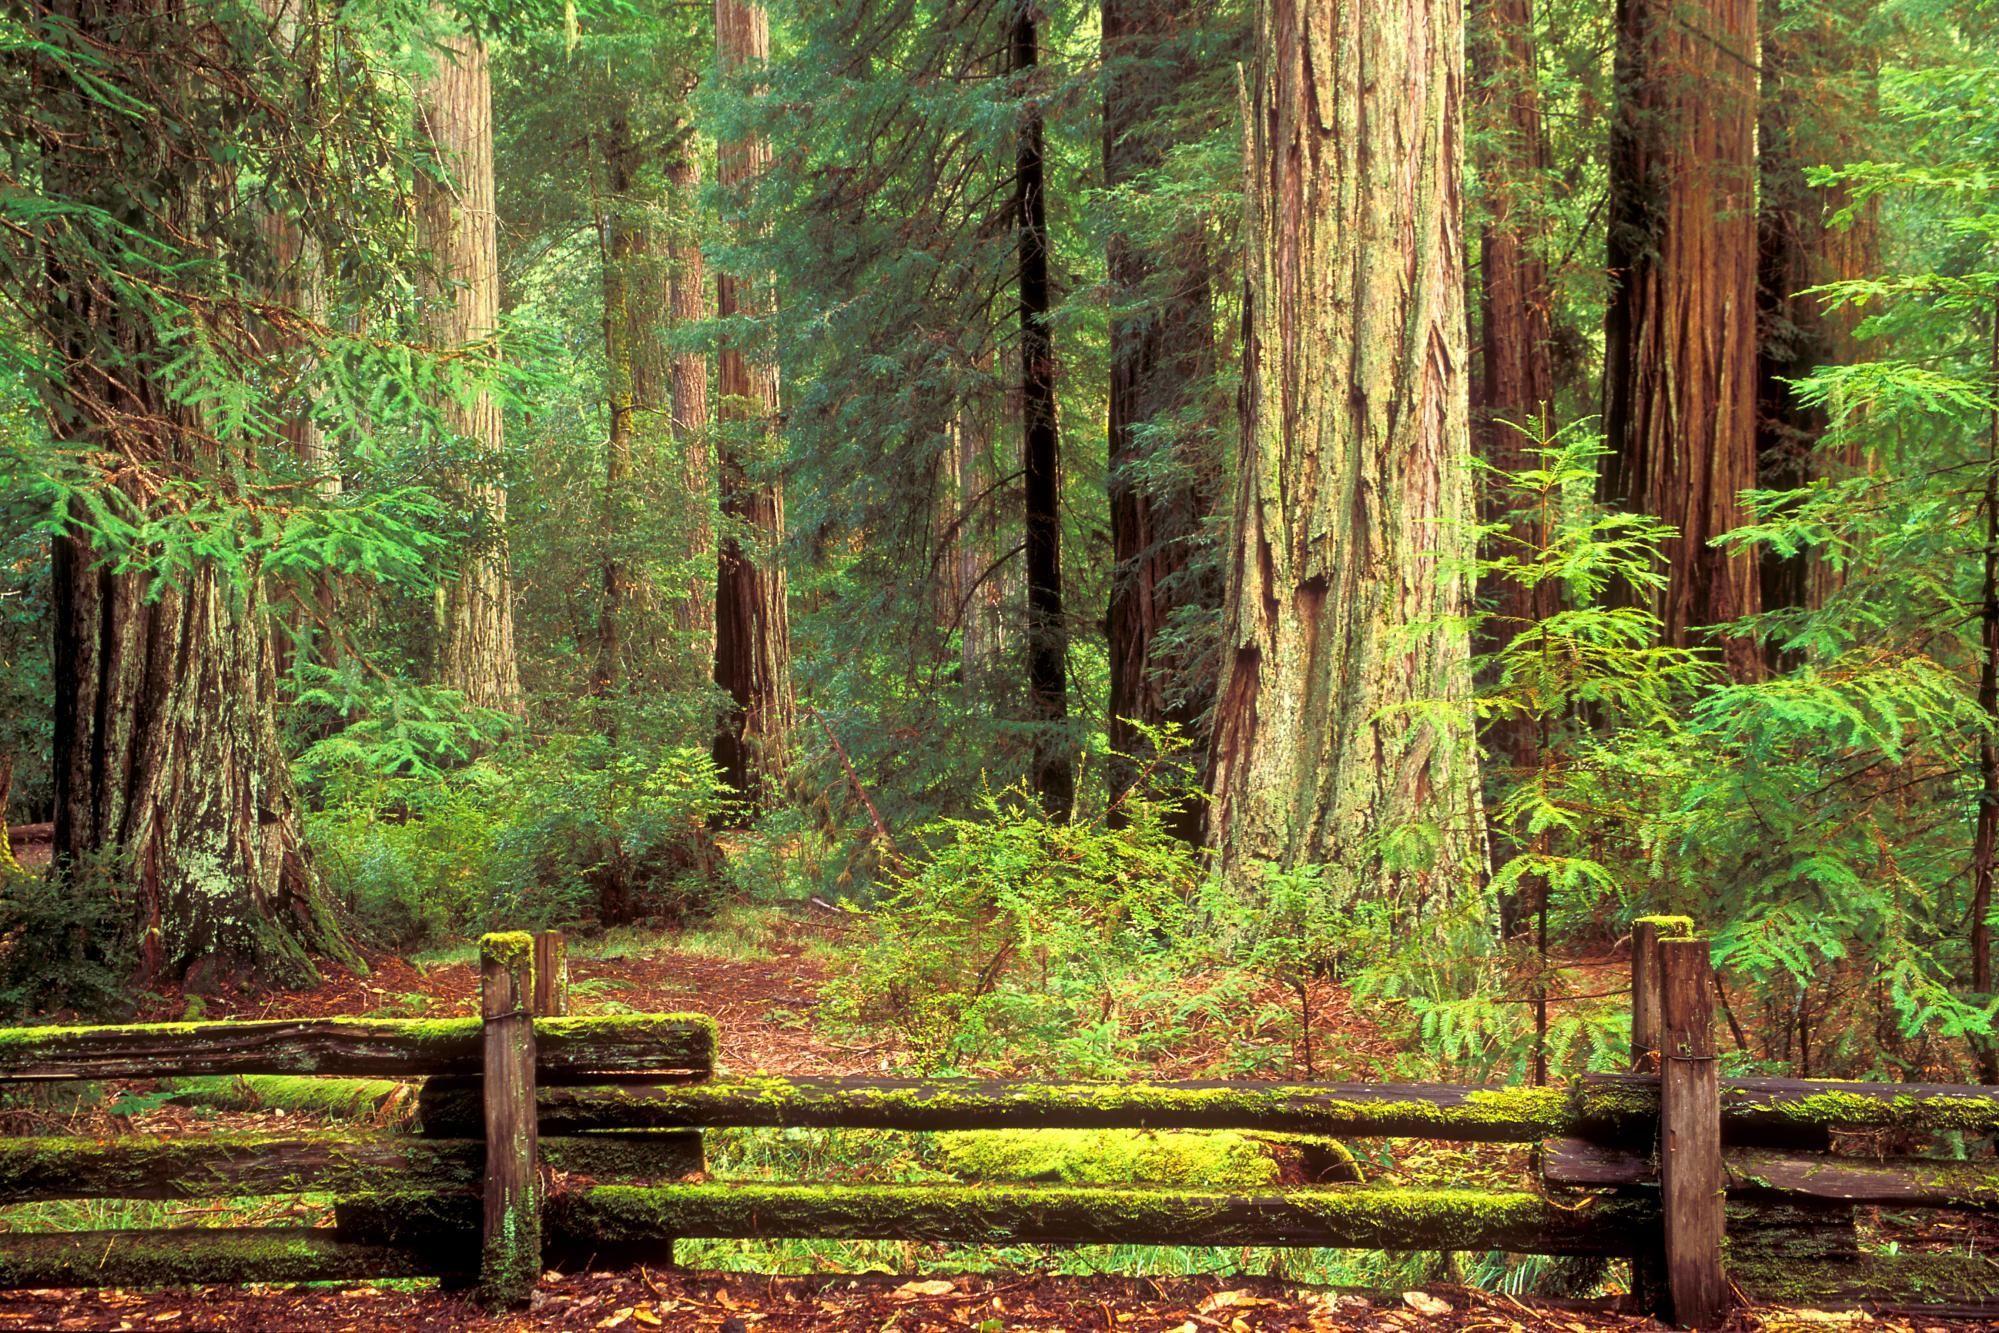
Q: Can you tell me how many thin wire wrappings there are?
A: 2